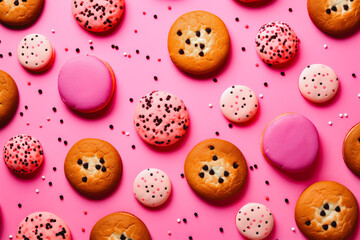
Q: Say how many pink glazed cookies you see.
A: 2